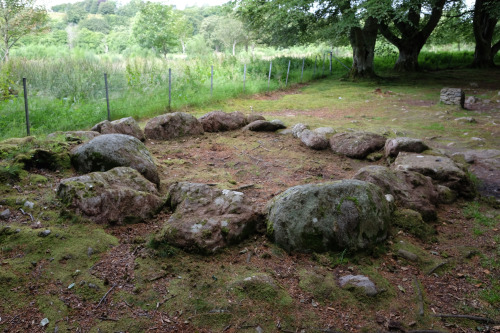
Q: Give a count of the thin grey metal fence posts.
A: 11